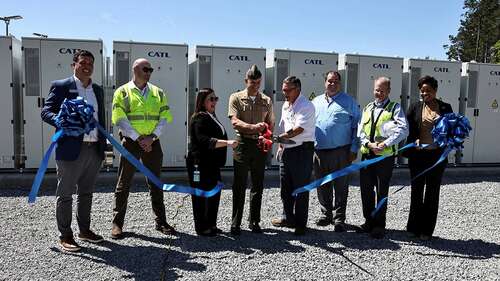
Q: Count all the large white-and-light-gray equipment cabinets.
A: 8